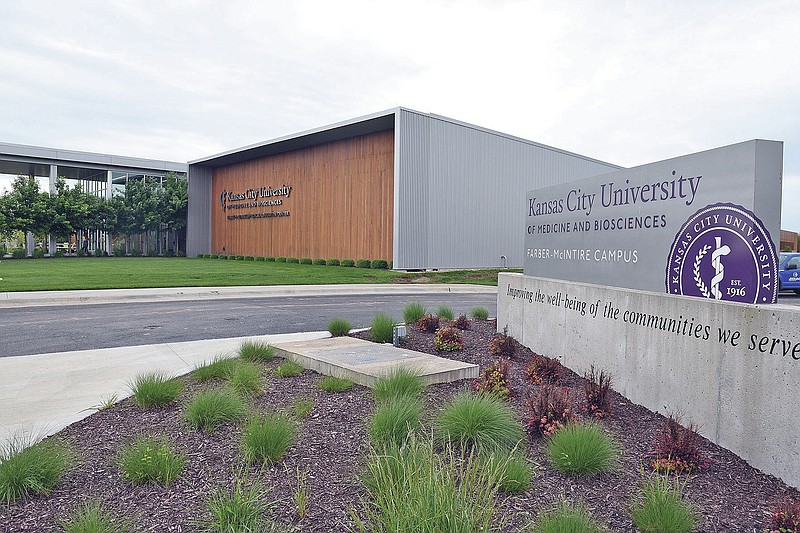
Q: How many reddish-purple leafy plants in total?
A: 10